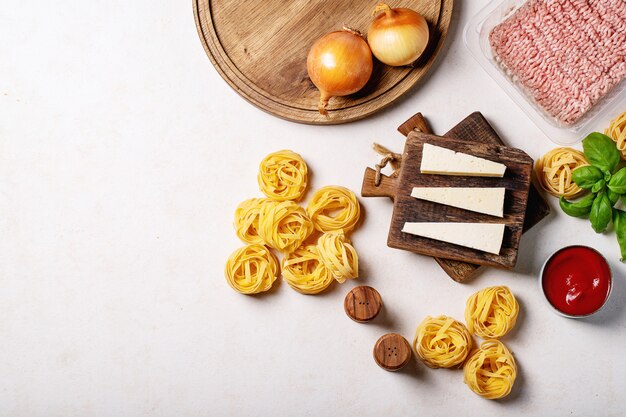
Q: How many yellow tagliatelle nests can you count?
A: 12